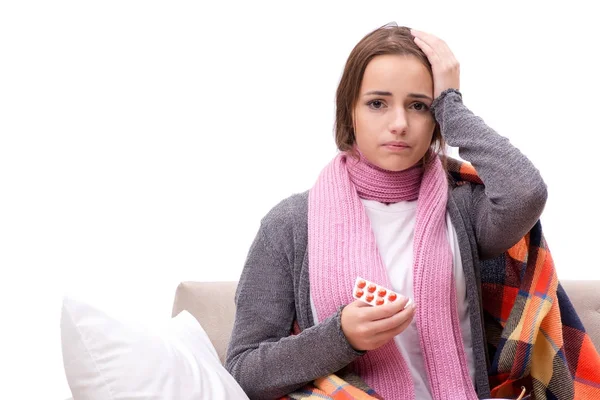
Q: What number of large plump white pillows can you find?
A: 1